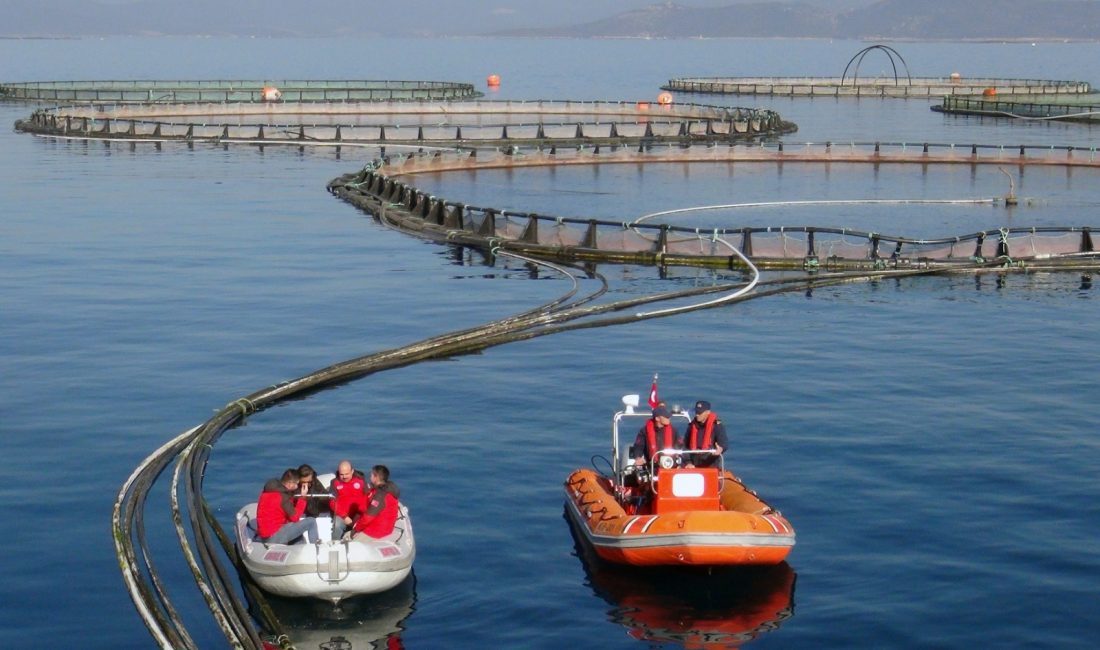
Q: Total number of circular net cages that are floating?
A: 5